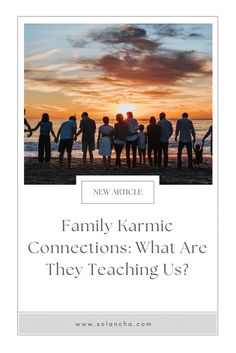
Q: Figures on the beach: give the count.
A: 13